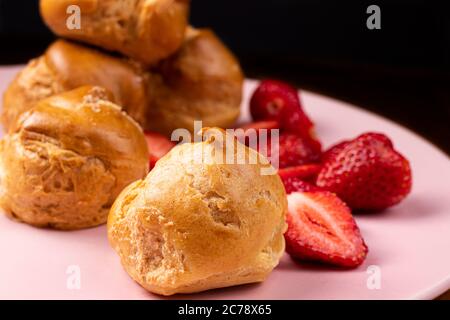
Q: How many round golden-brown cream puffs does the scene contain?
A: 5